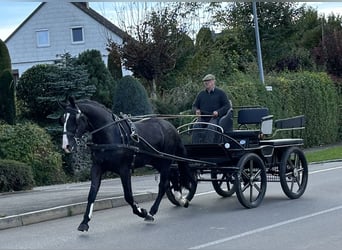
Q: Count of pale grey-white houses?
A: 1